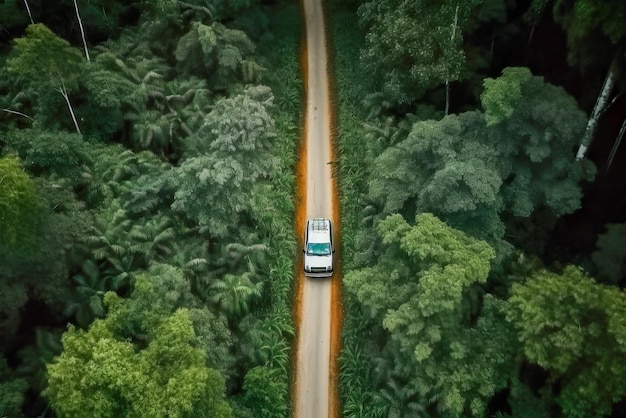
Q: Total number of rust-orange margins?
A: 2